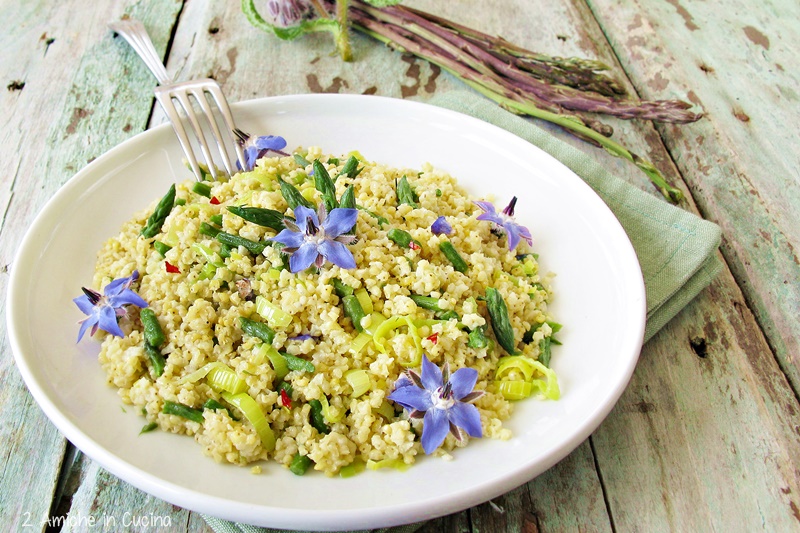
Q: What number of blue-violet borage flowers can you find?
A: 5